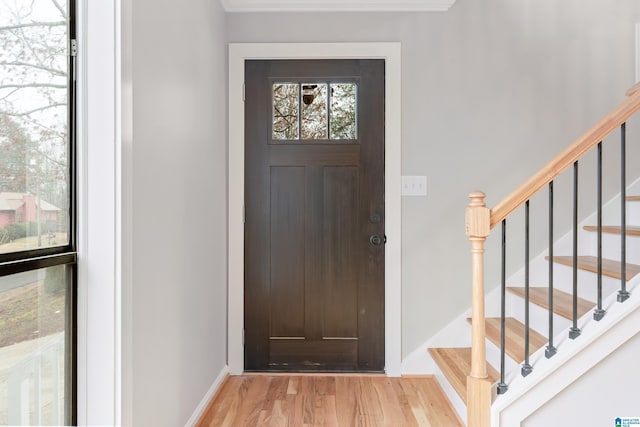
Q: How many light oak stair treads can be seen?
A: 6